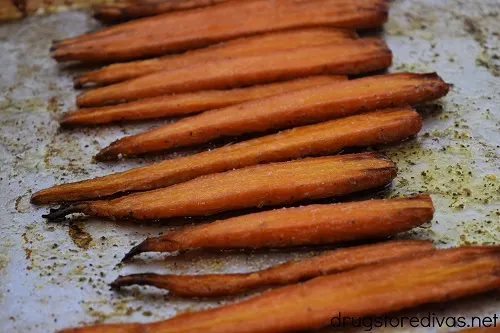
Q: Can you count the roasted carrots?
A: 11